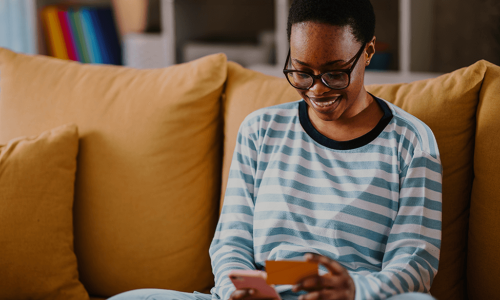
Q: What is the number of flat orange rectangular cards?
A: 1